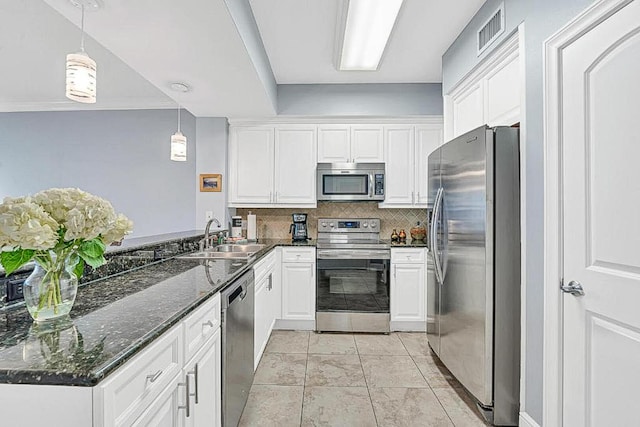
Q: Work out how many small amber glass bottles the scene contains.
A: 2